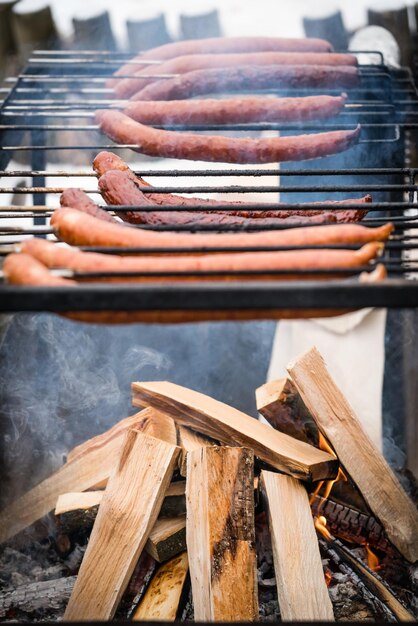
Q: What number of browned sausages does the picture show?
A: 3